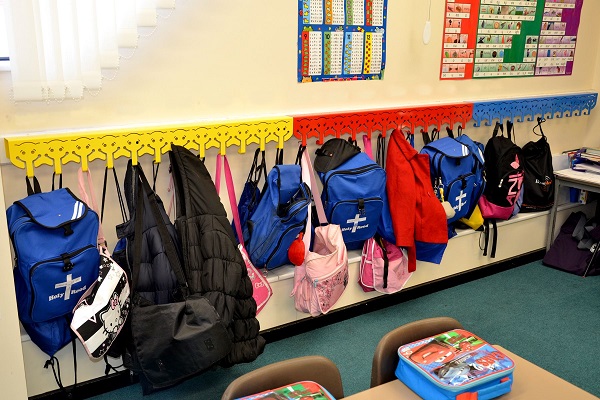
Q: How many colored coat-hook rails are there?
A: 3